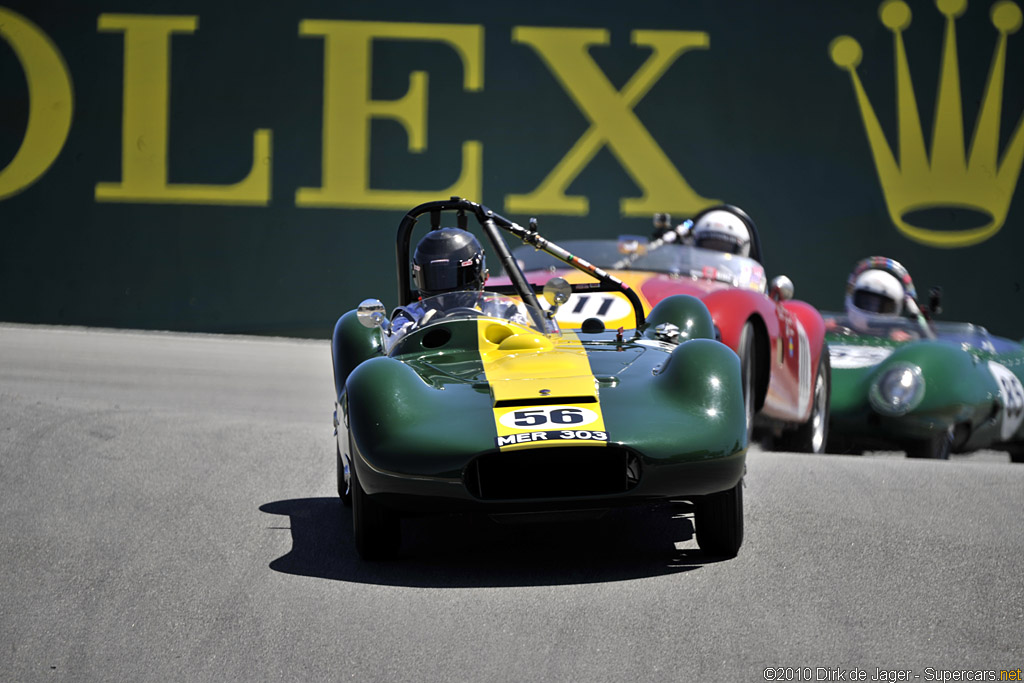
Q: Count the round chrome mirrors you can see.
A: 3